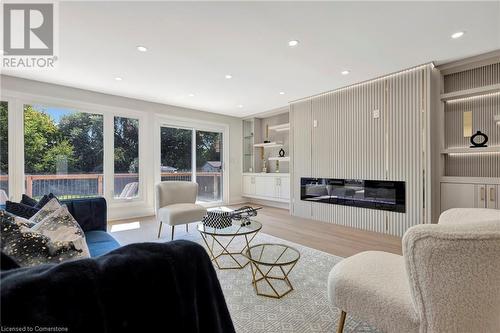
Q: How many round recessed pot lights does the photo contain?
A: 9